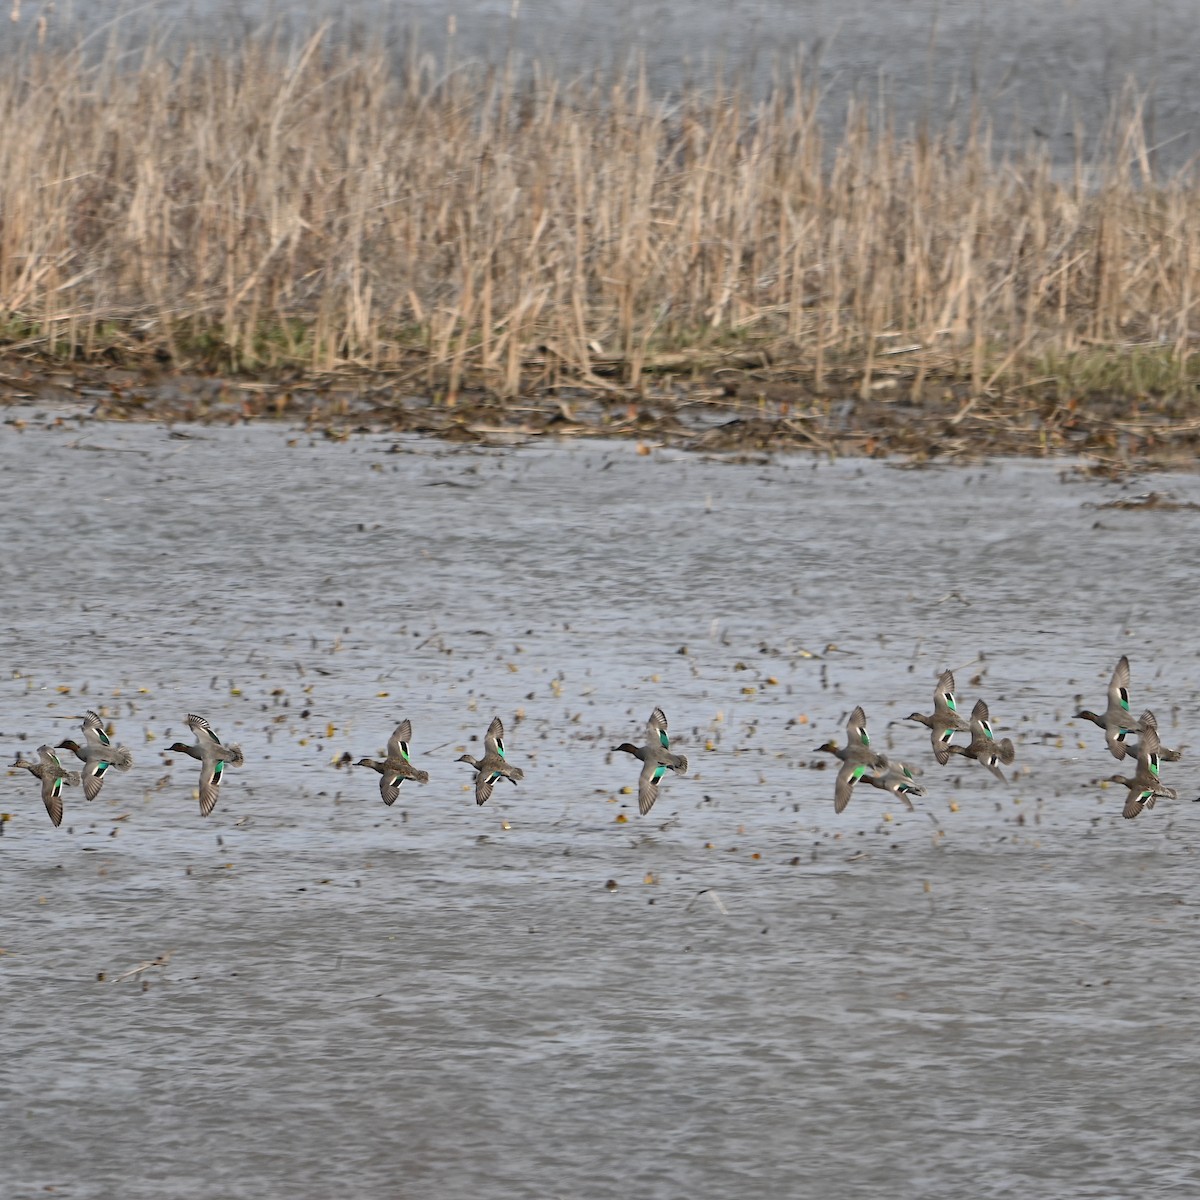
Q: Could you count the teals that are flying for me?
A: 13